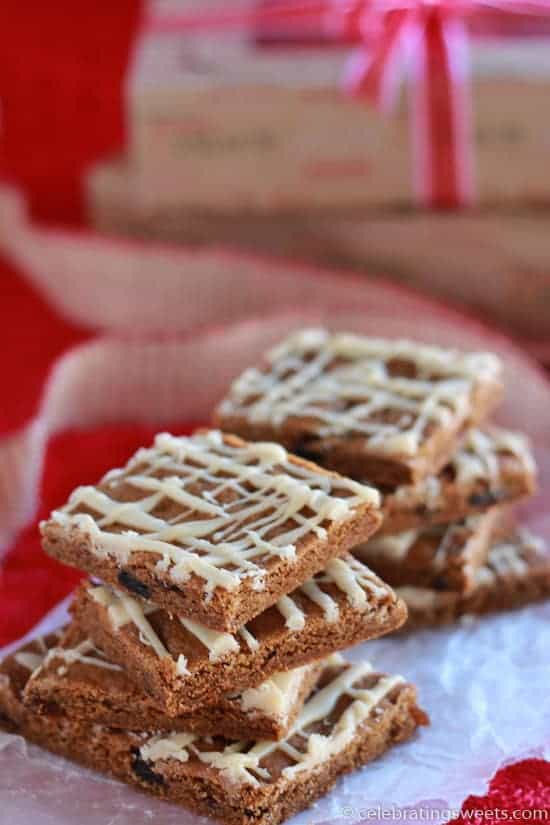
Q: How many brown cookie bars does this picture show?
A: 8